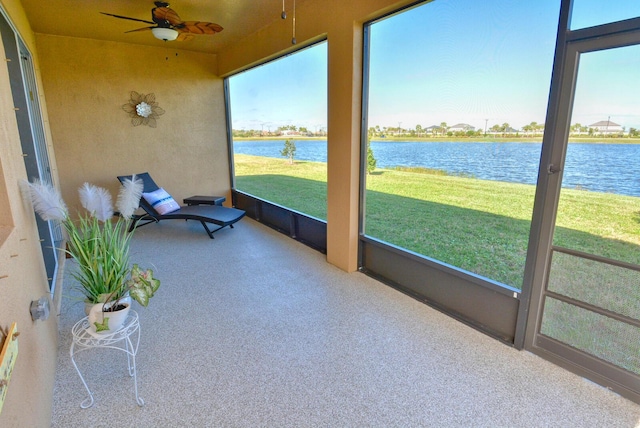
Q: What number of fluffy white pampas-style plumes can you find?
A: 4